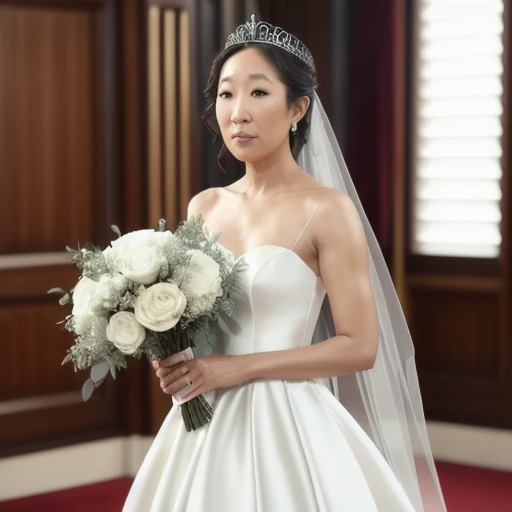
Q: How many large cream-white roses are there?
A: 5